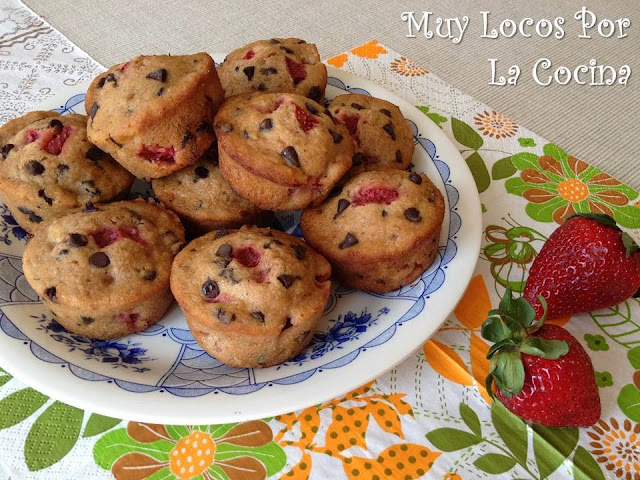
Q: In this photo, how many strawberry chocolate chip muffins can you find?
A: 9